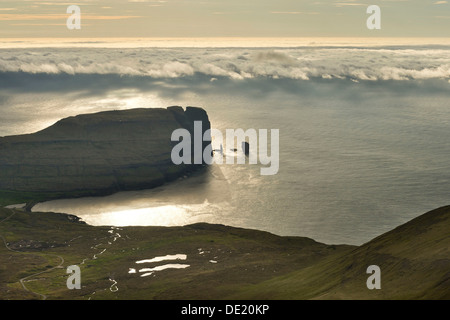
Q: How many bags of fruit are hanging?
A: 0